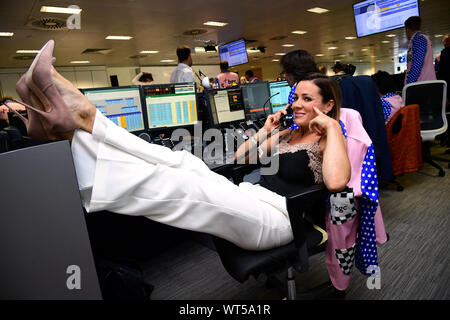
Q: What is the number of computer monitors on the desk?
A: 5